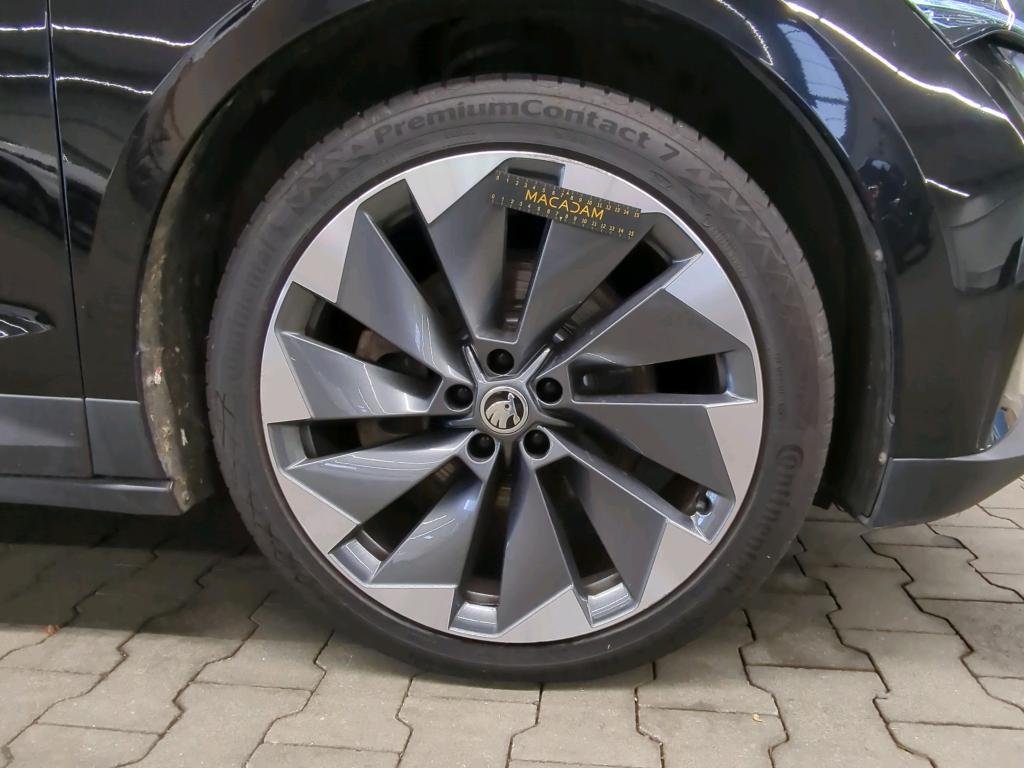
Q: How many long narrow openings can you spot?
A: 10